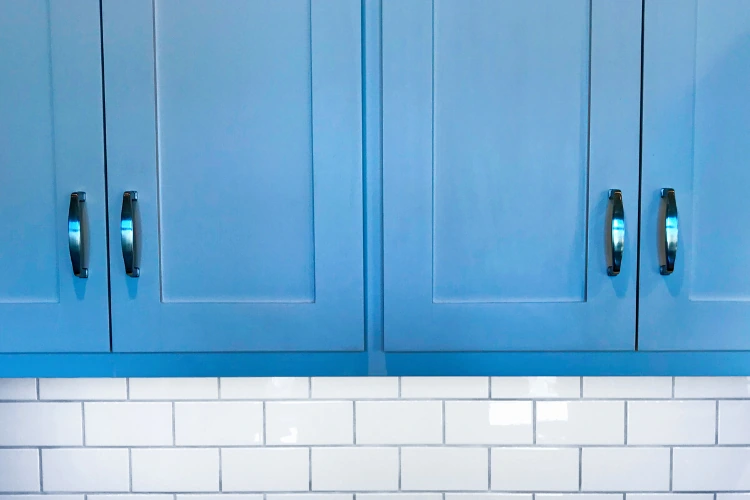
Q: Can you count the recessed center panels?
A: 4